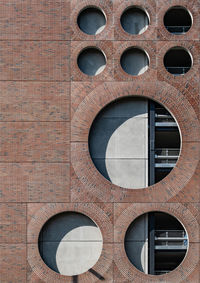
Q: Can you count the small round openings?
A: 6